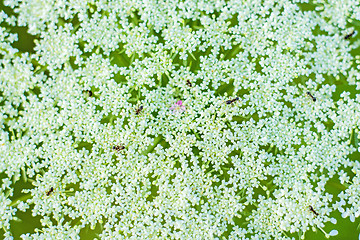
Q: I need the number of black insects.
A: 9